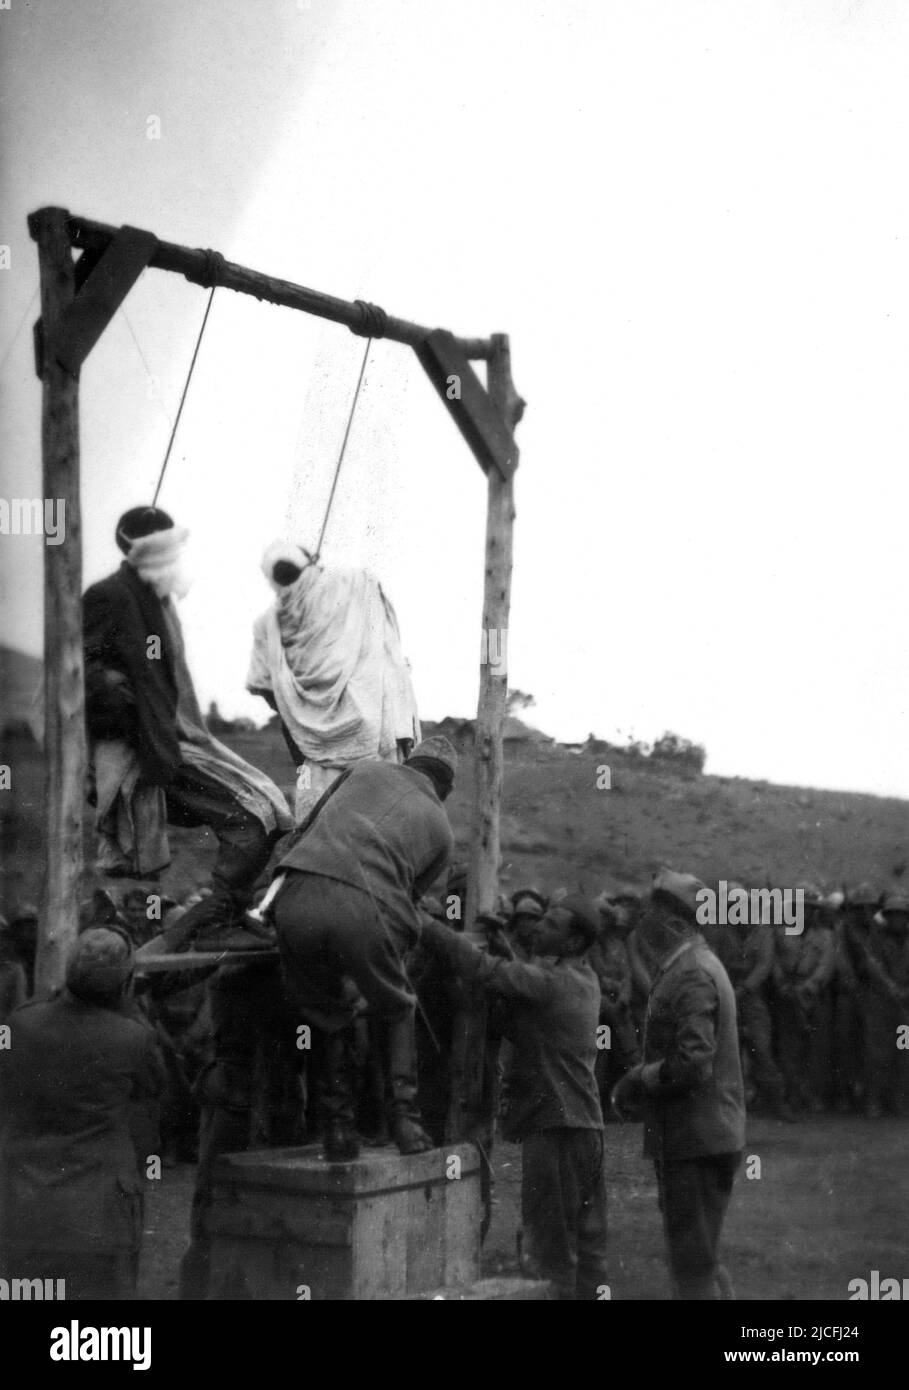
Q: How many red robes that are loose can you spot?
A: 0